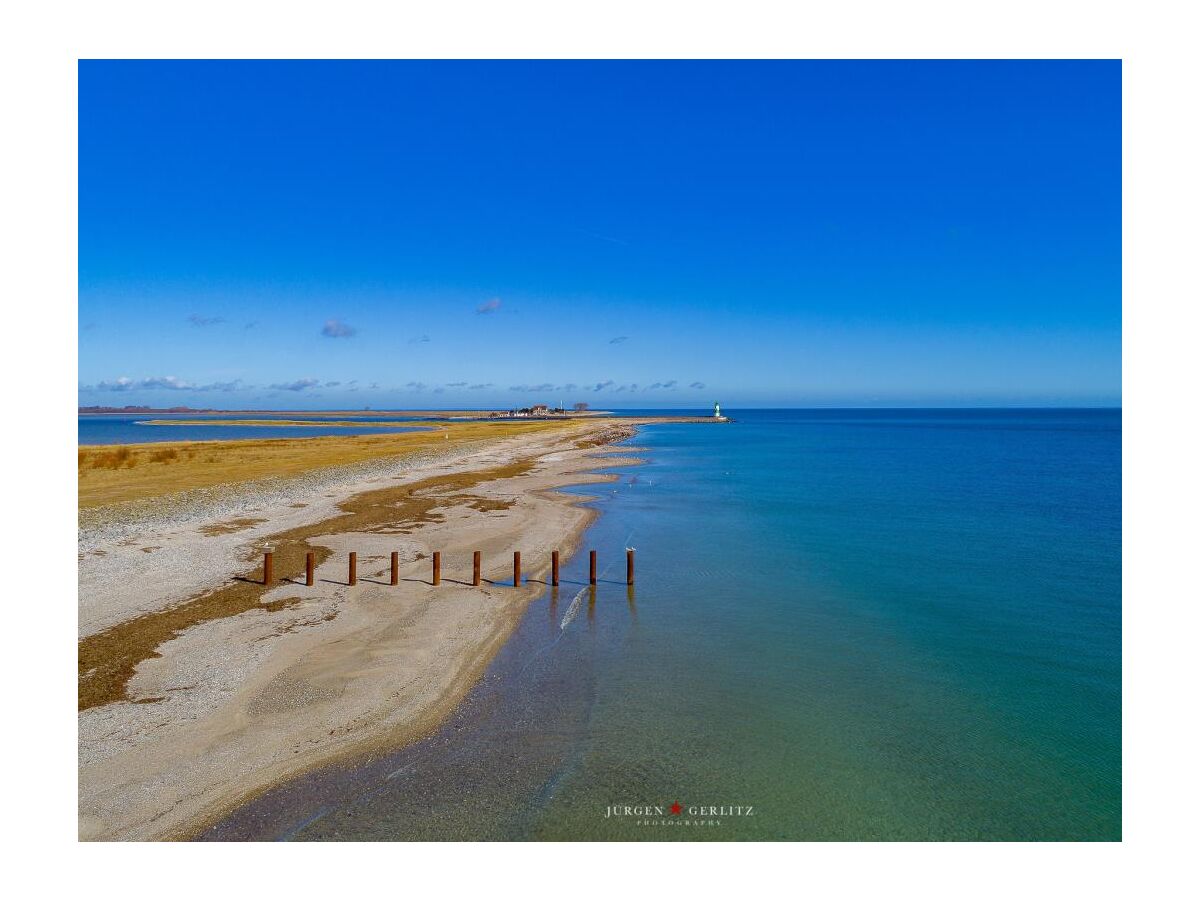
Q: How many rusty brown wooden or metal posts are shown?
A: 10